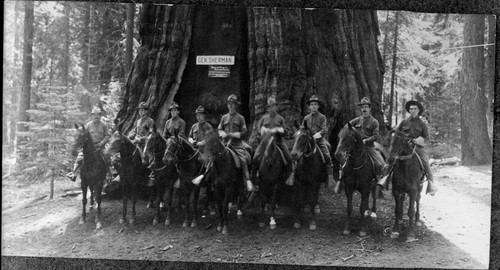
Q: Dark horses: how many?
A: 9